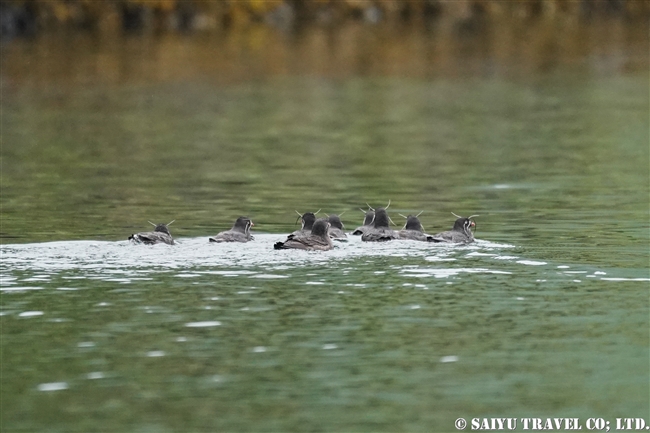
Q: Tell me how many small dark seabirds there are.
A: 9